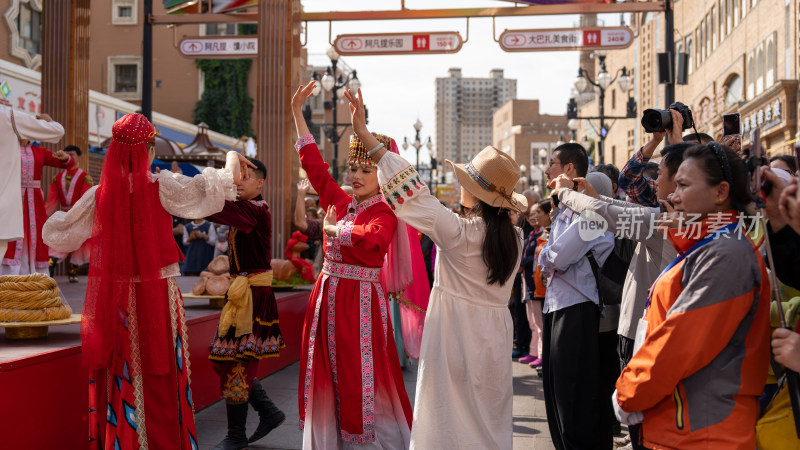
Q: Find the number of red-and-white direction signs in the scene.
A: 3